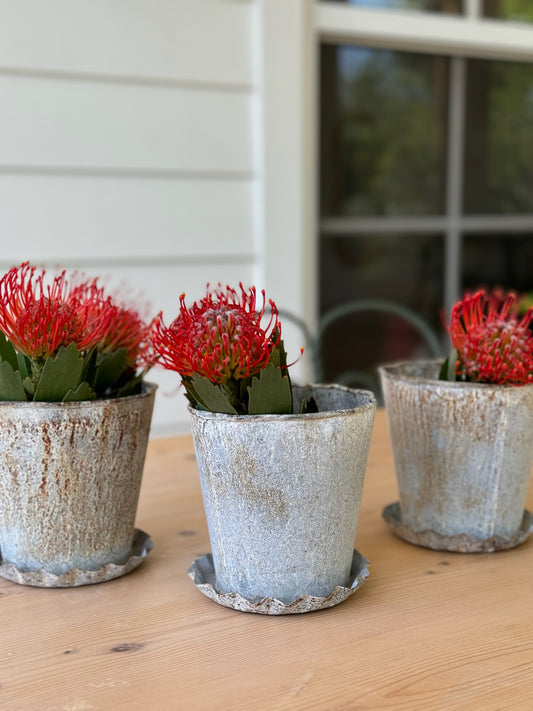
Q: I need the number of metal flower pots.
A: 3